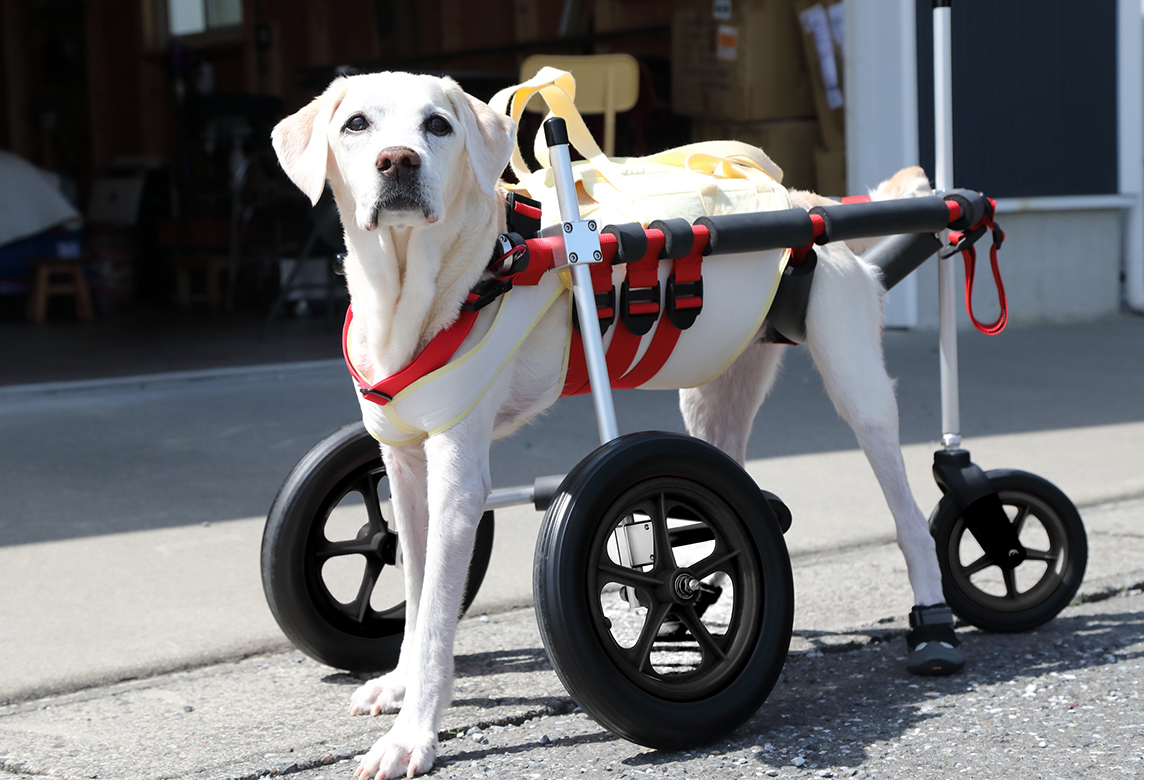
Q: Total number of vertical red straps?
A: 3